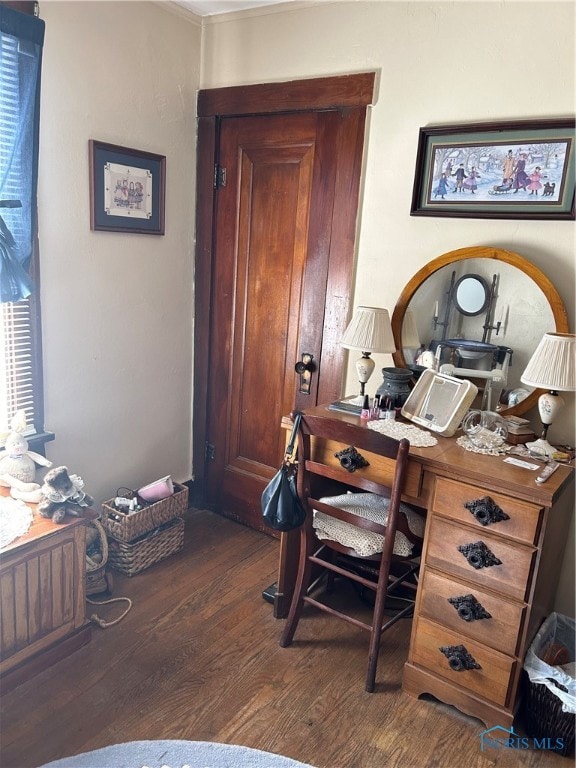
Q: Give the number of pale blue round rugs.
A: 1